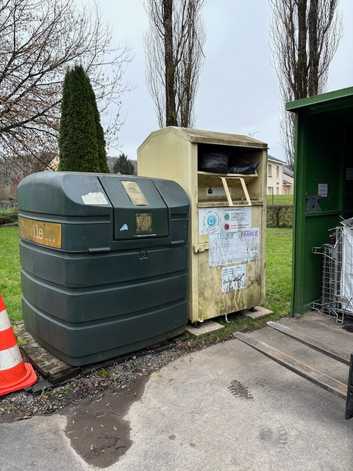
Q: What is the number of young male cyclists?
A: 0